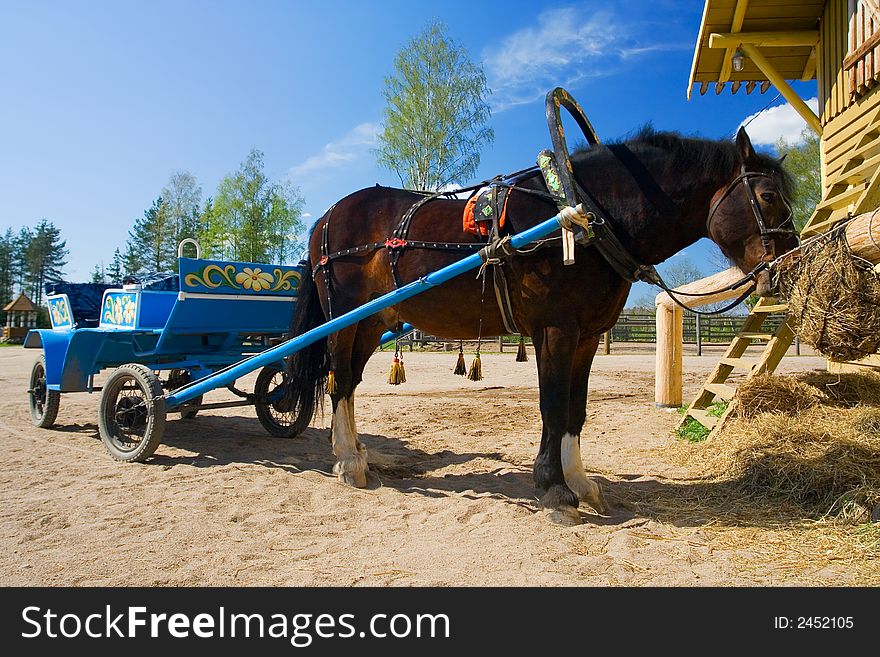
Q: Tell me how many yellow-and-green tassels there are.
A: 1